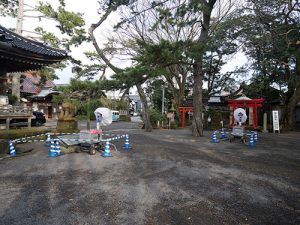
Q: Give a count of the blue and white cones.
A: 10